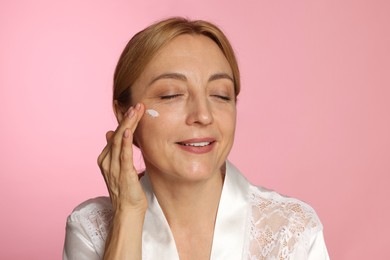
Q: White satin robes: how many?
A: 1